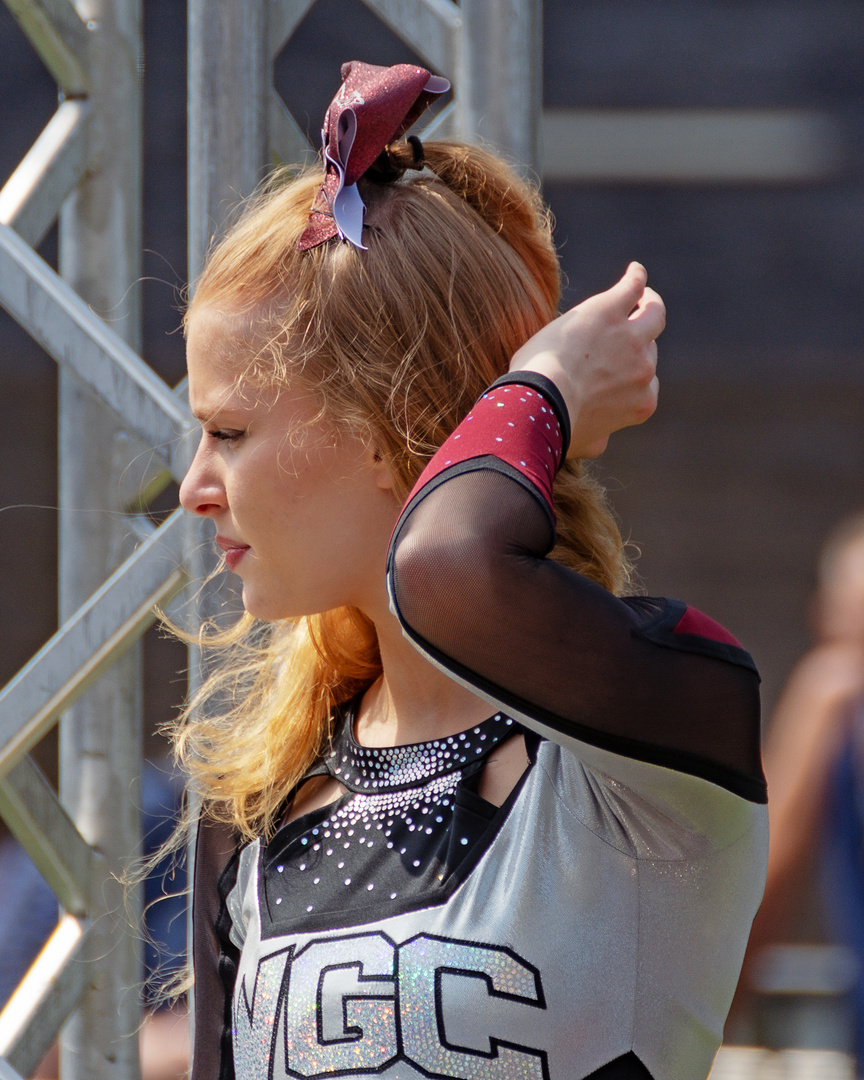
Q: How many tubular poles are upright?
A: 3